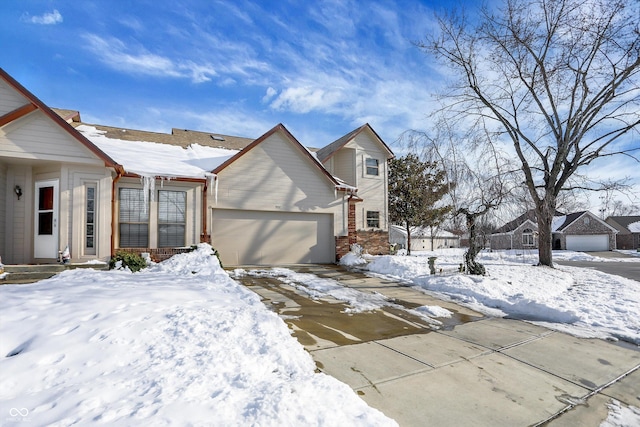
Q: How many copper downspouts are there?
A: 2